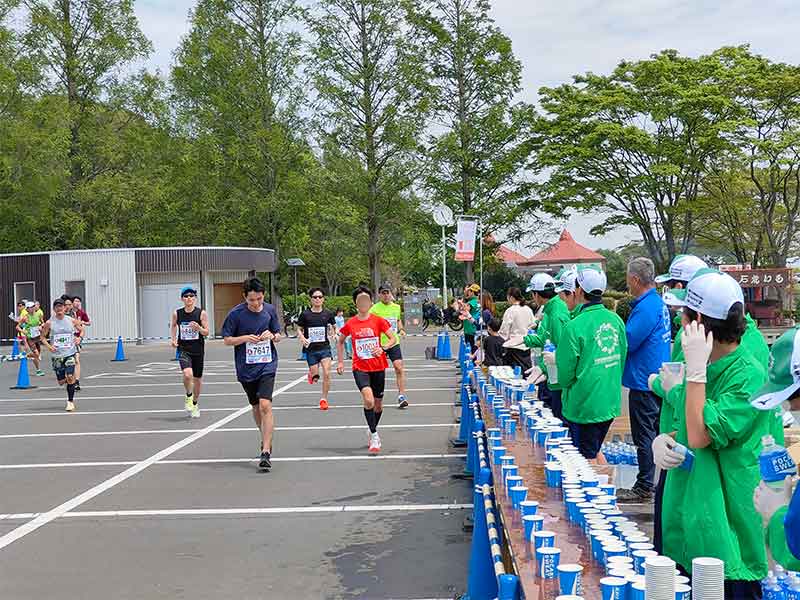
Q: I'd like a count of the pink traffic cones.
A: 0